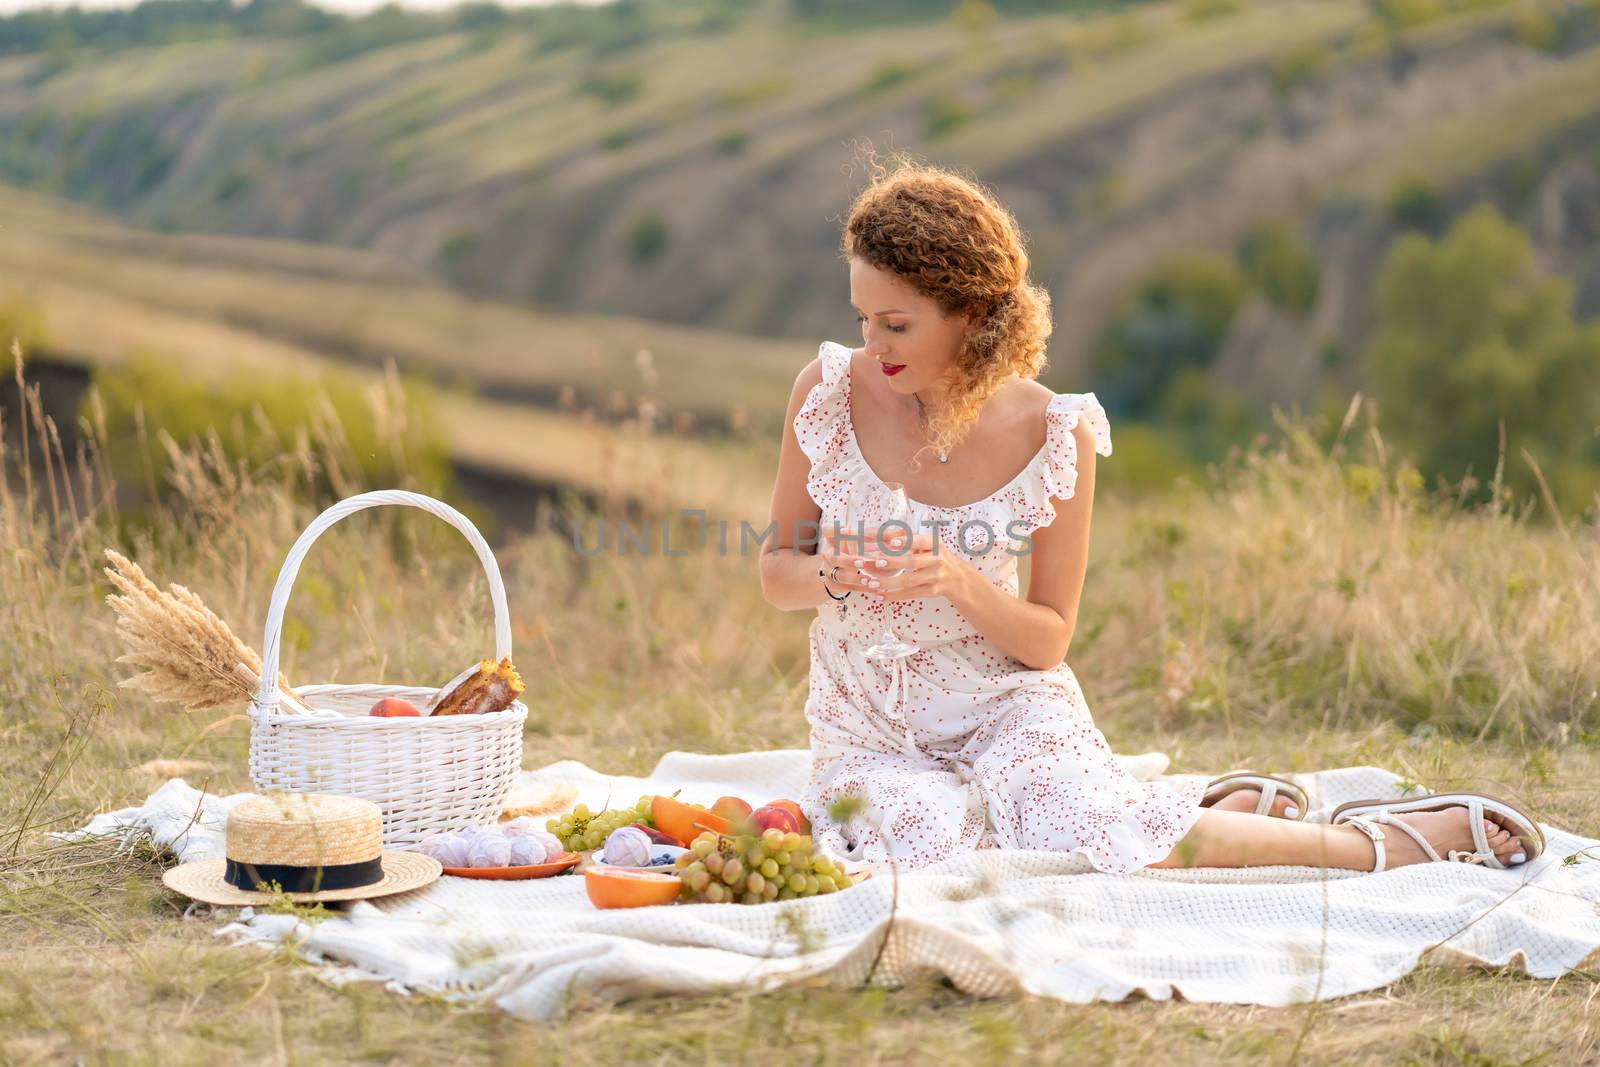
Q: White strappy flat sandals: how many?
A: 2